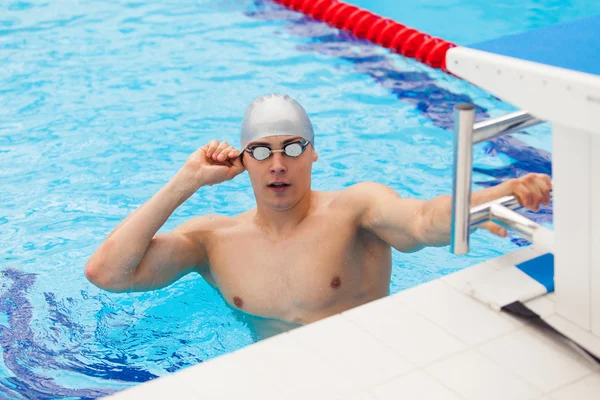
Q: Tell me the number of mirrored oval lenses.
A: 2